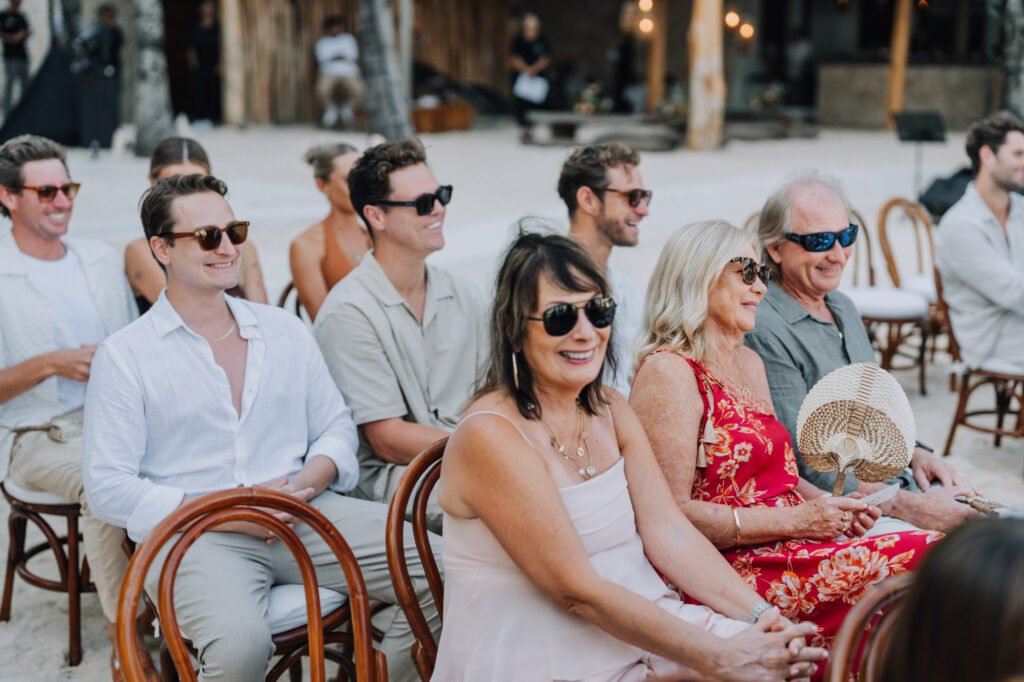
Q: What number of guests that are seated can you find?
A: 11